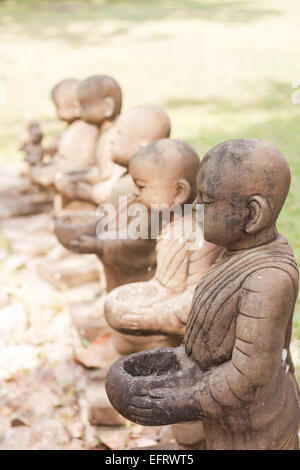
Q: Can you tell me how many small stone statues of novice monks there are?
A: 5